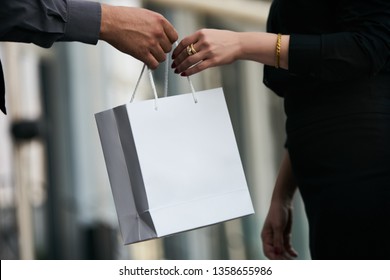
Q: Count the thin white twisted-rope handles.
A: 2